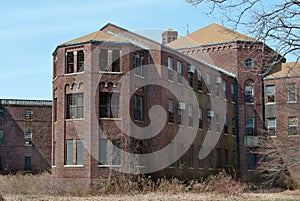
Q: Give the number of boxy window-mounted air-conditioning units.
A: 4